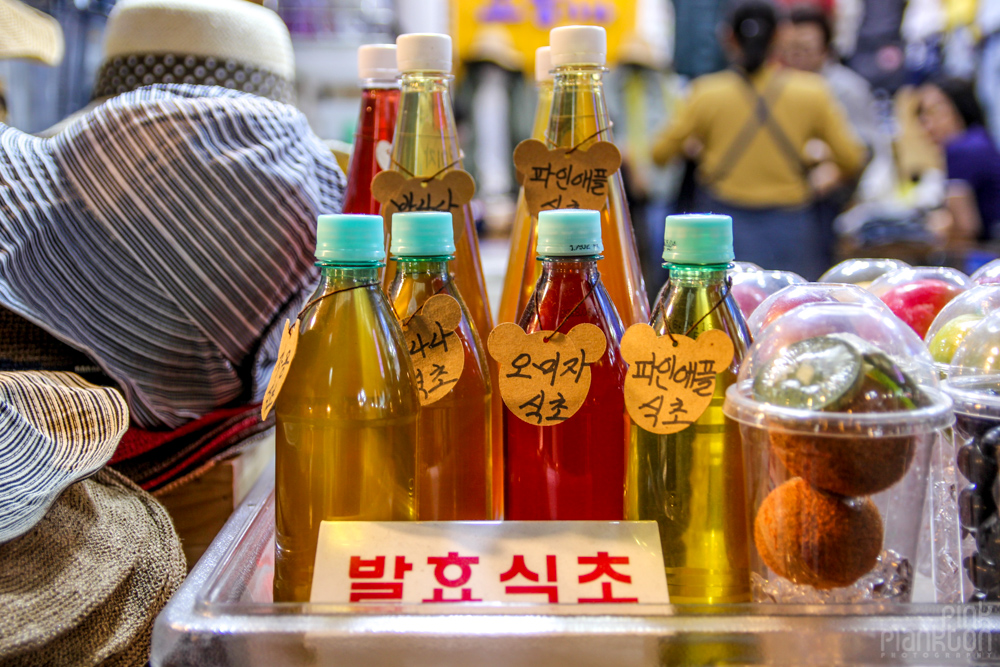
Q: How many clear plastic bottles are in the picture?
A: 8